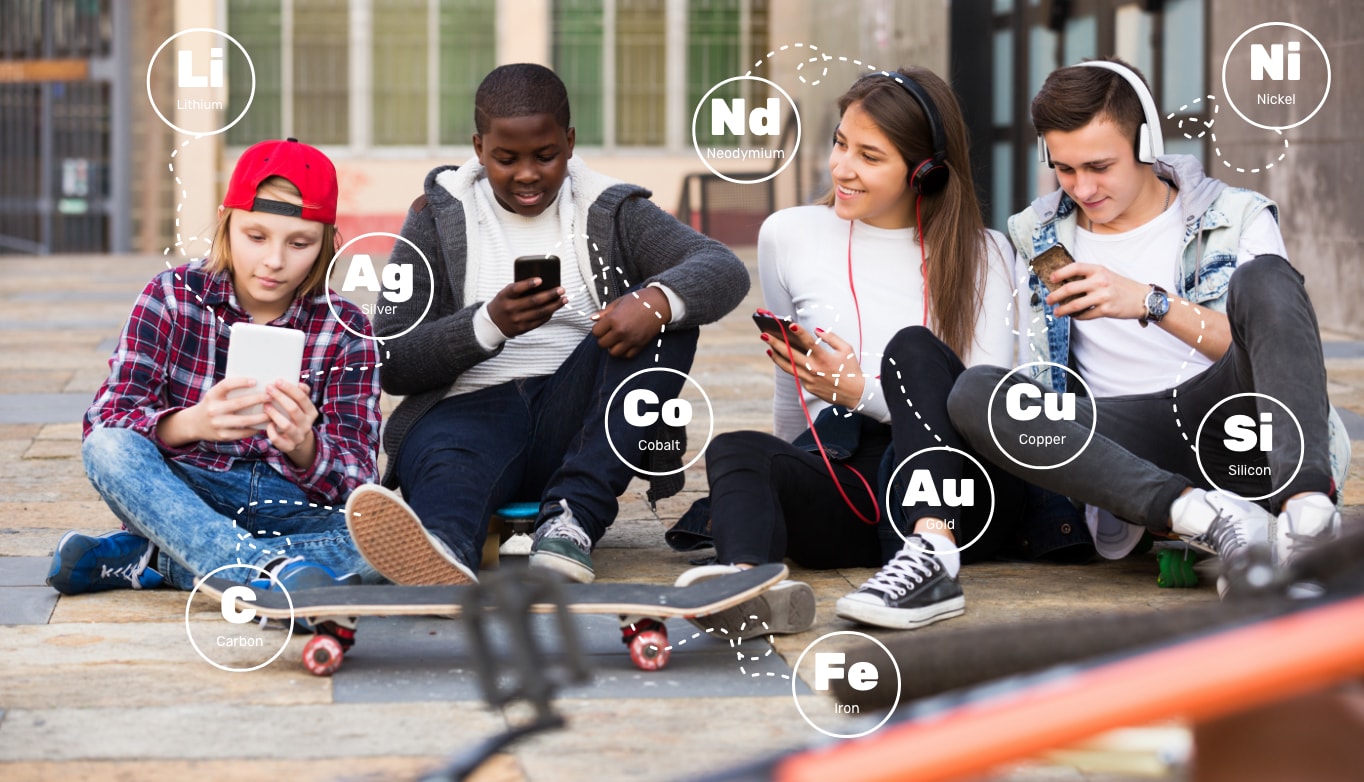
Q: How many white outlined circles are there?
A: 10